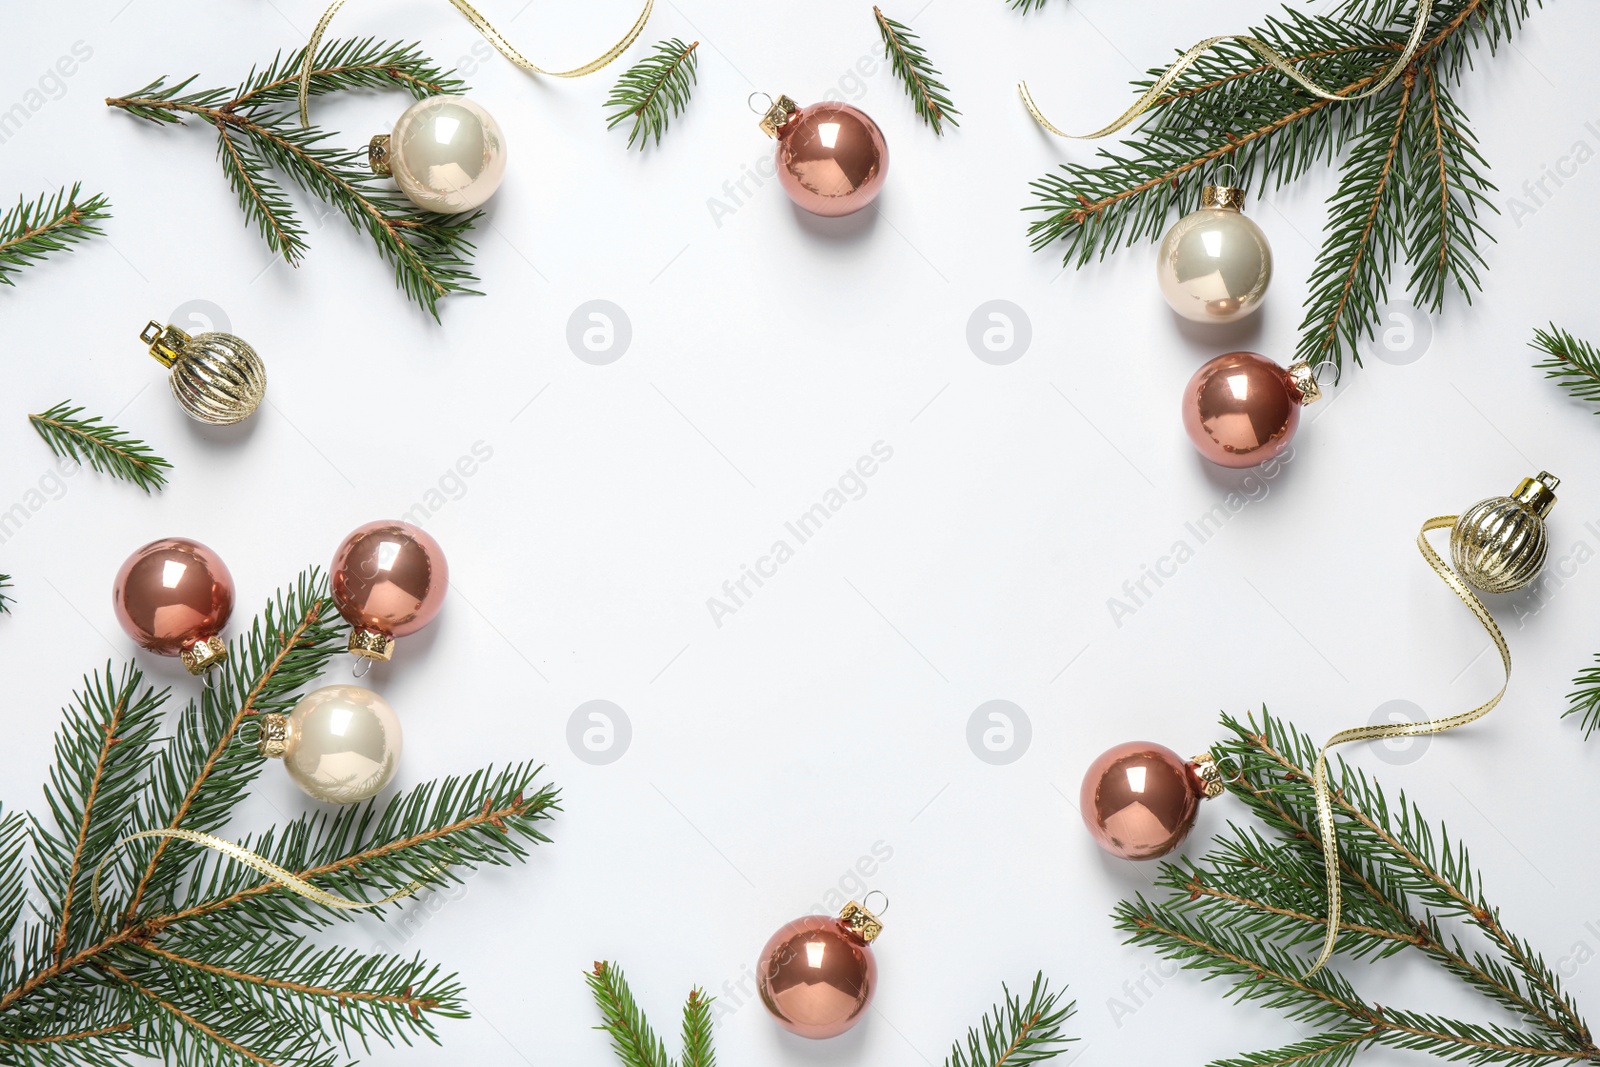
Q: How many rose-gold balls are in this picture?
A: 6